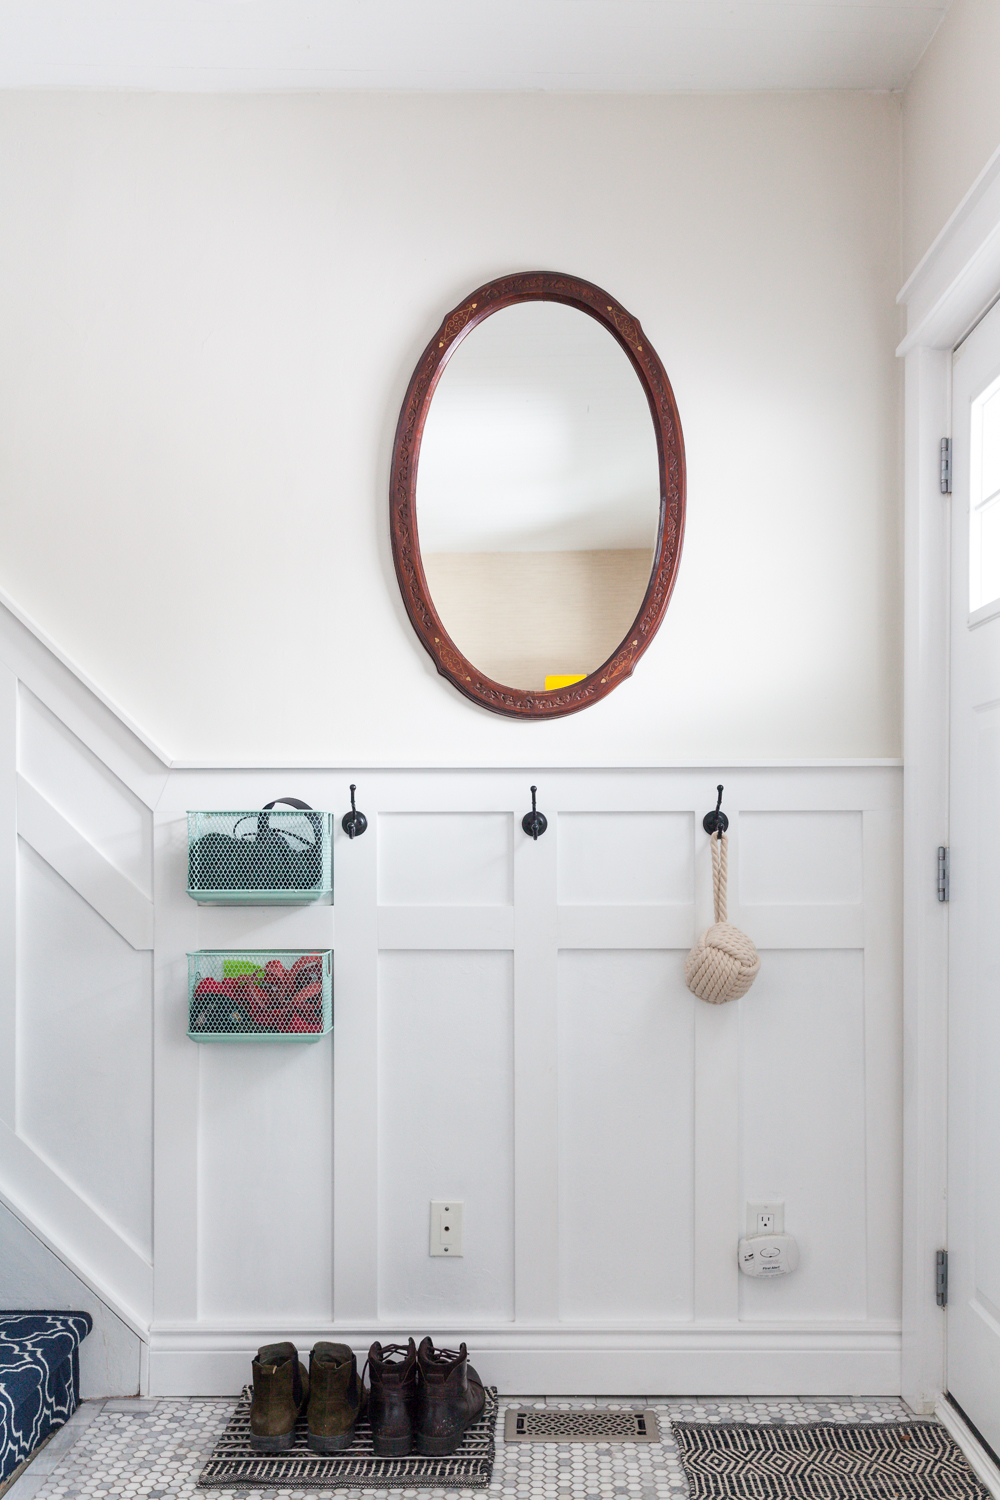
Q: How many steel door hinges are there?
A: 3